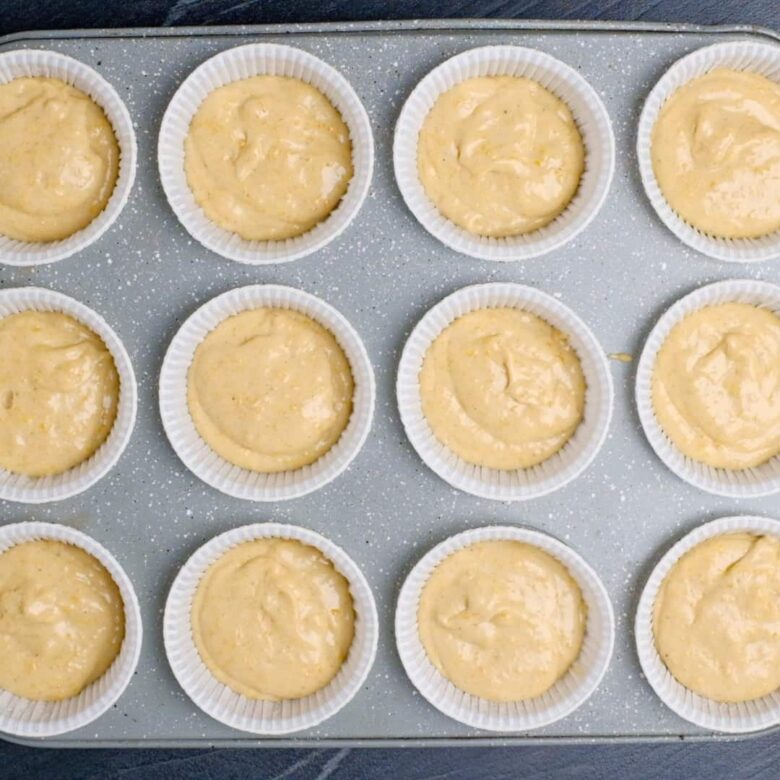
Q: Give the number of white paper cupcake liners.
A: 12